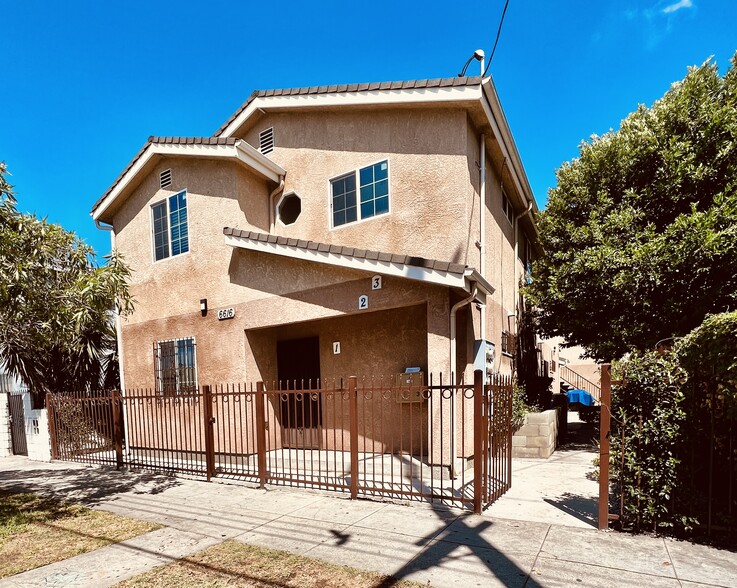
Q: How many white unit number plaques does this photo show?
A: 3